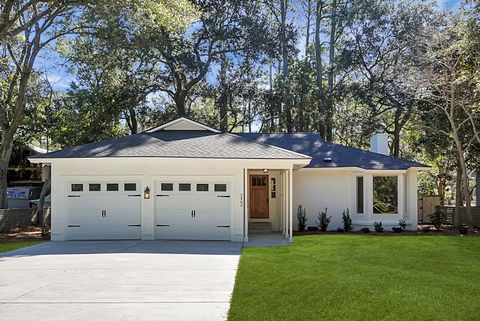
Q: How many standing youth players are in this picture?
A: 0